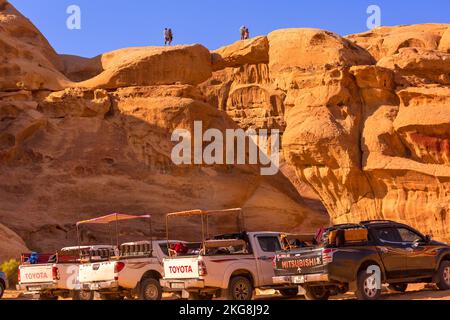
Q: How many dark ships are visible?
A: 0